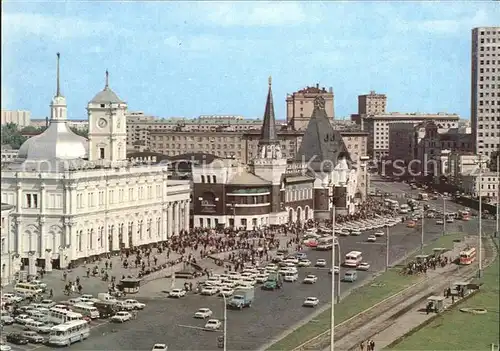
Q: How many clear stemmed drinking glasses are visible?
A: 0